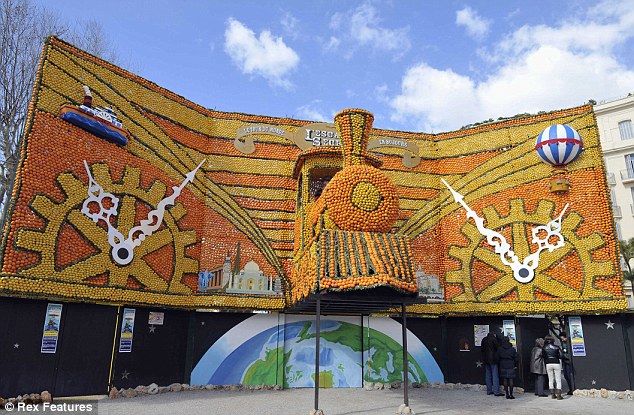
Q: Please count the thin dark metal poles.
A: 2